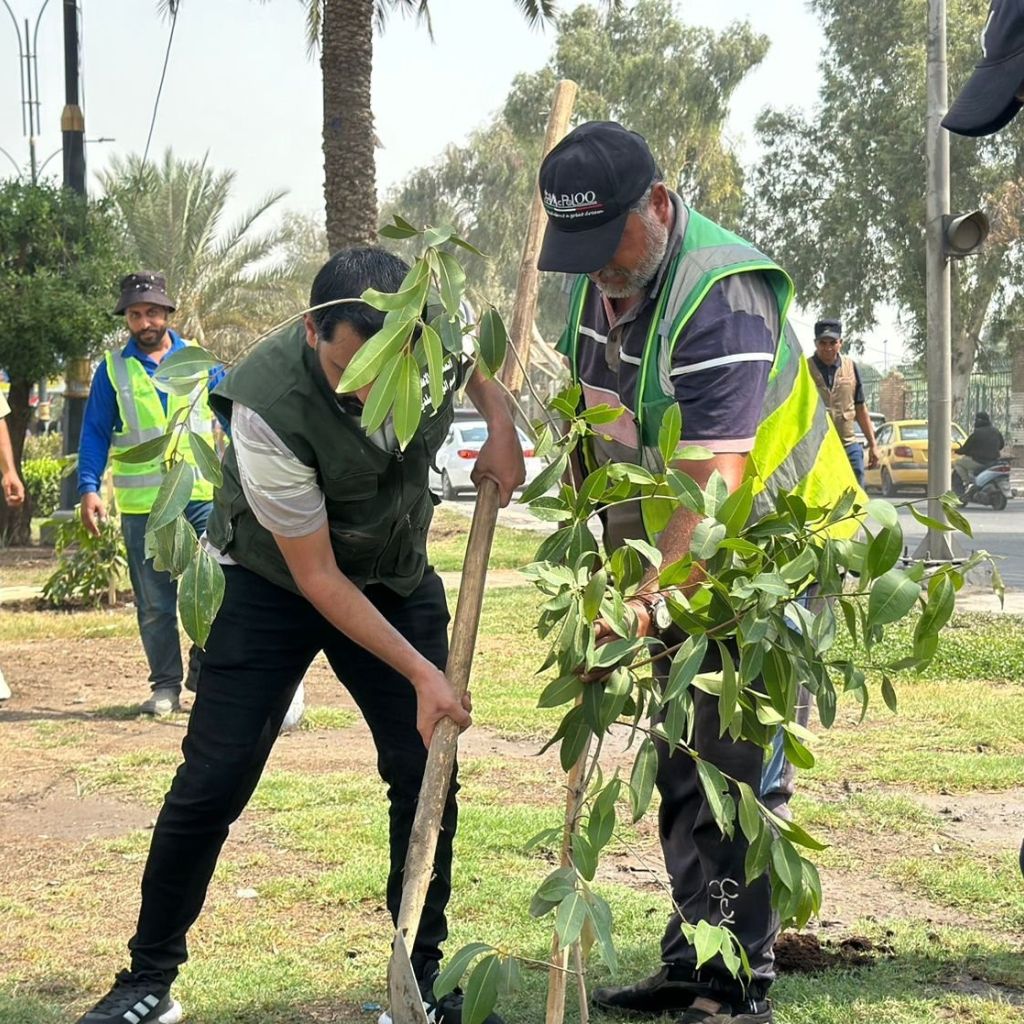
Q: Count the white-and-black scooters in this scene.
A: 1